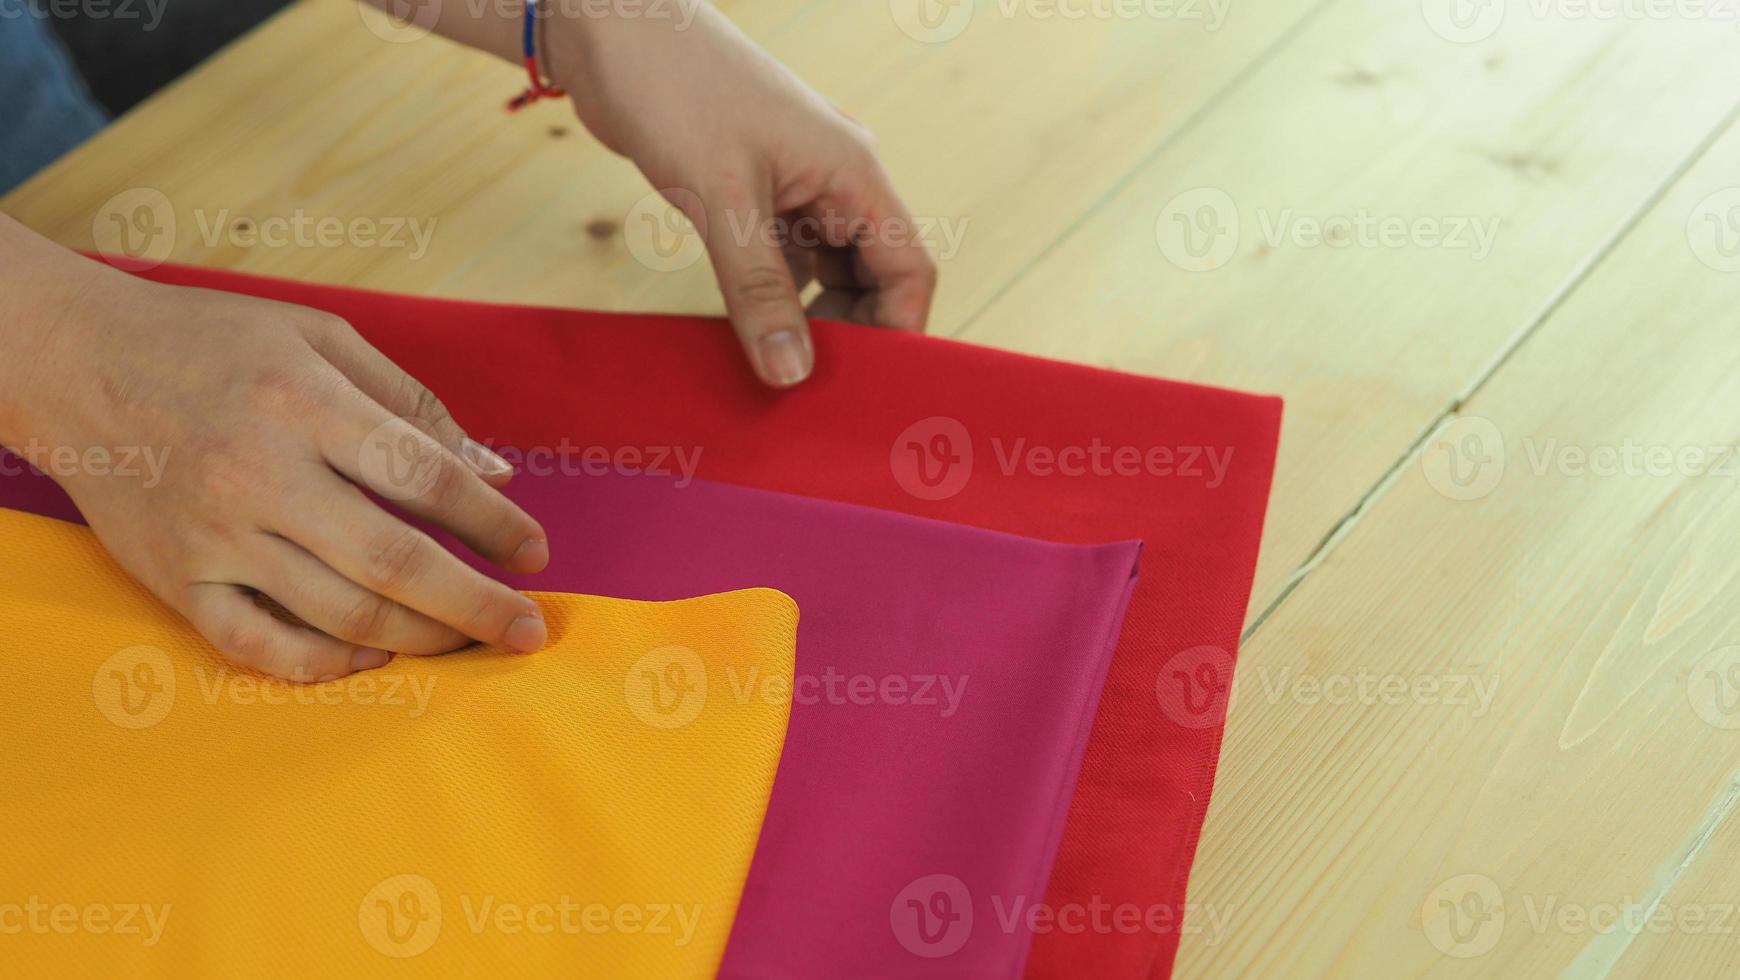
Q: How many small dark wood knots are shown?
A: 3